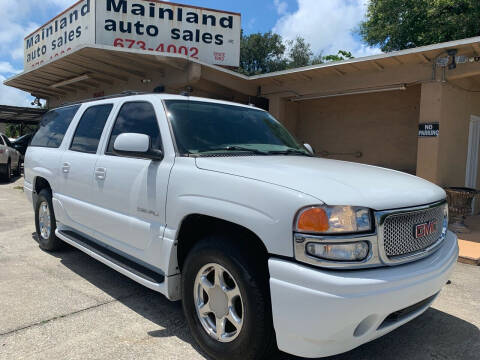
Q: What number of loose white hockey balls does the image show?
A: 0